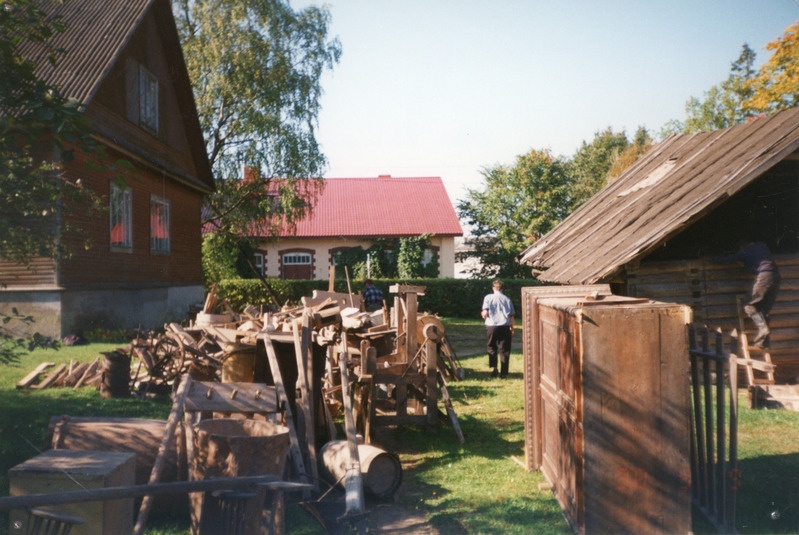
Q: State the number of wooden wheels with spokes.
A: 1